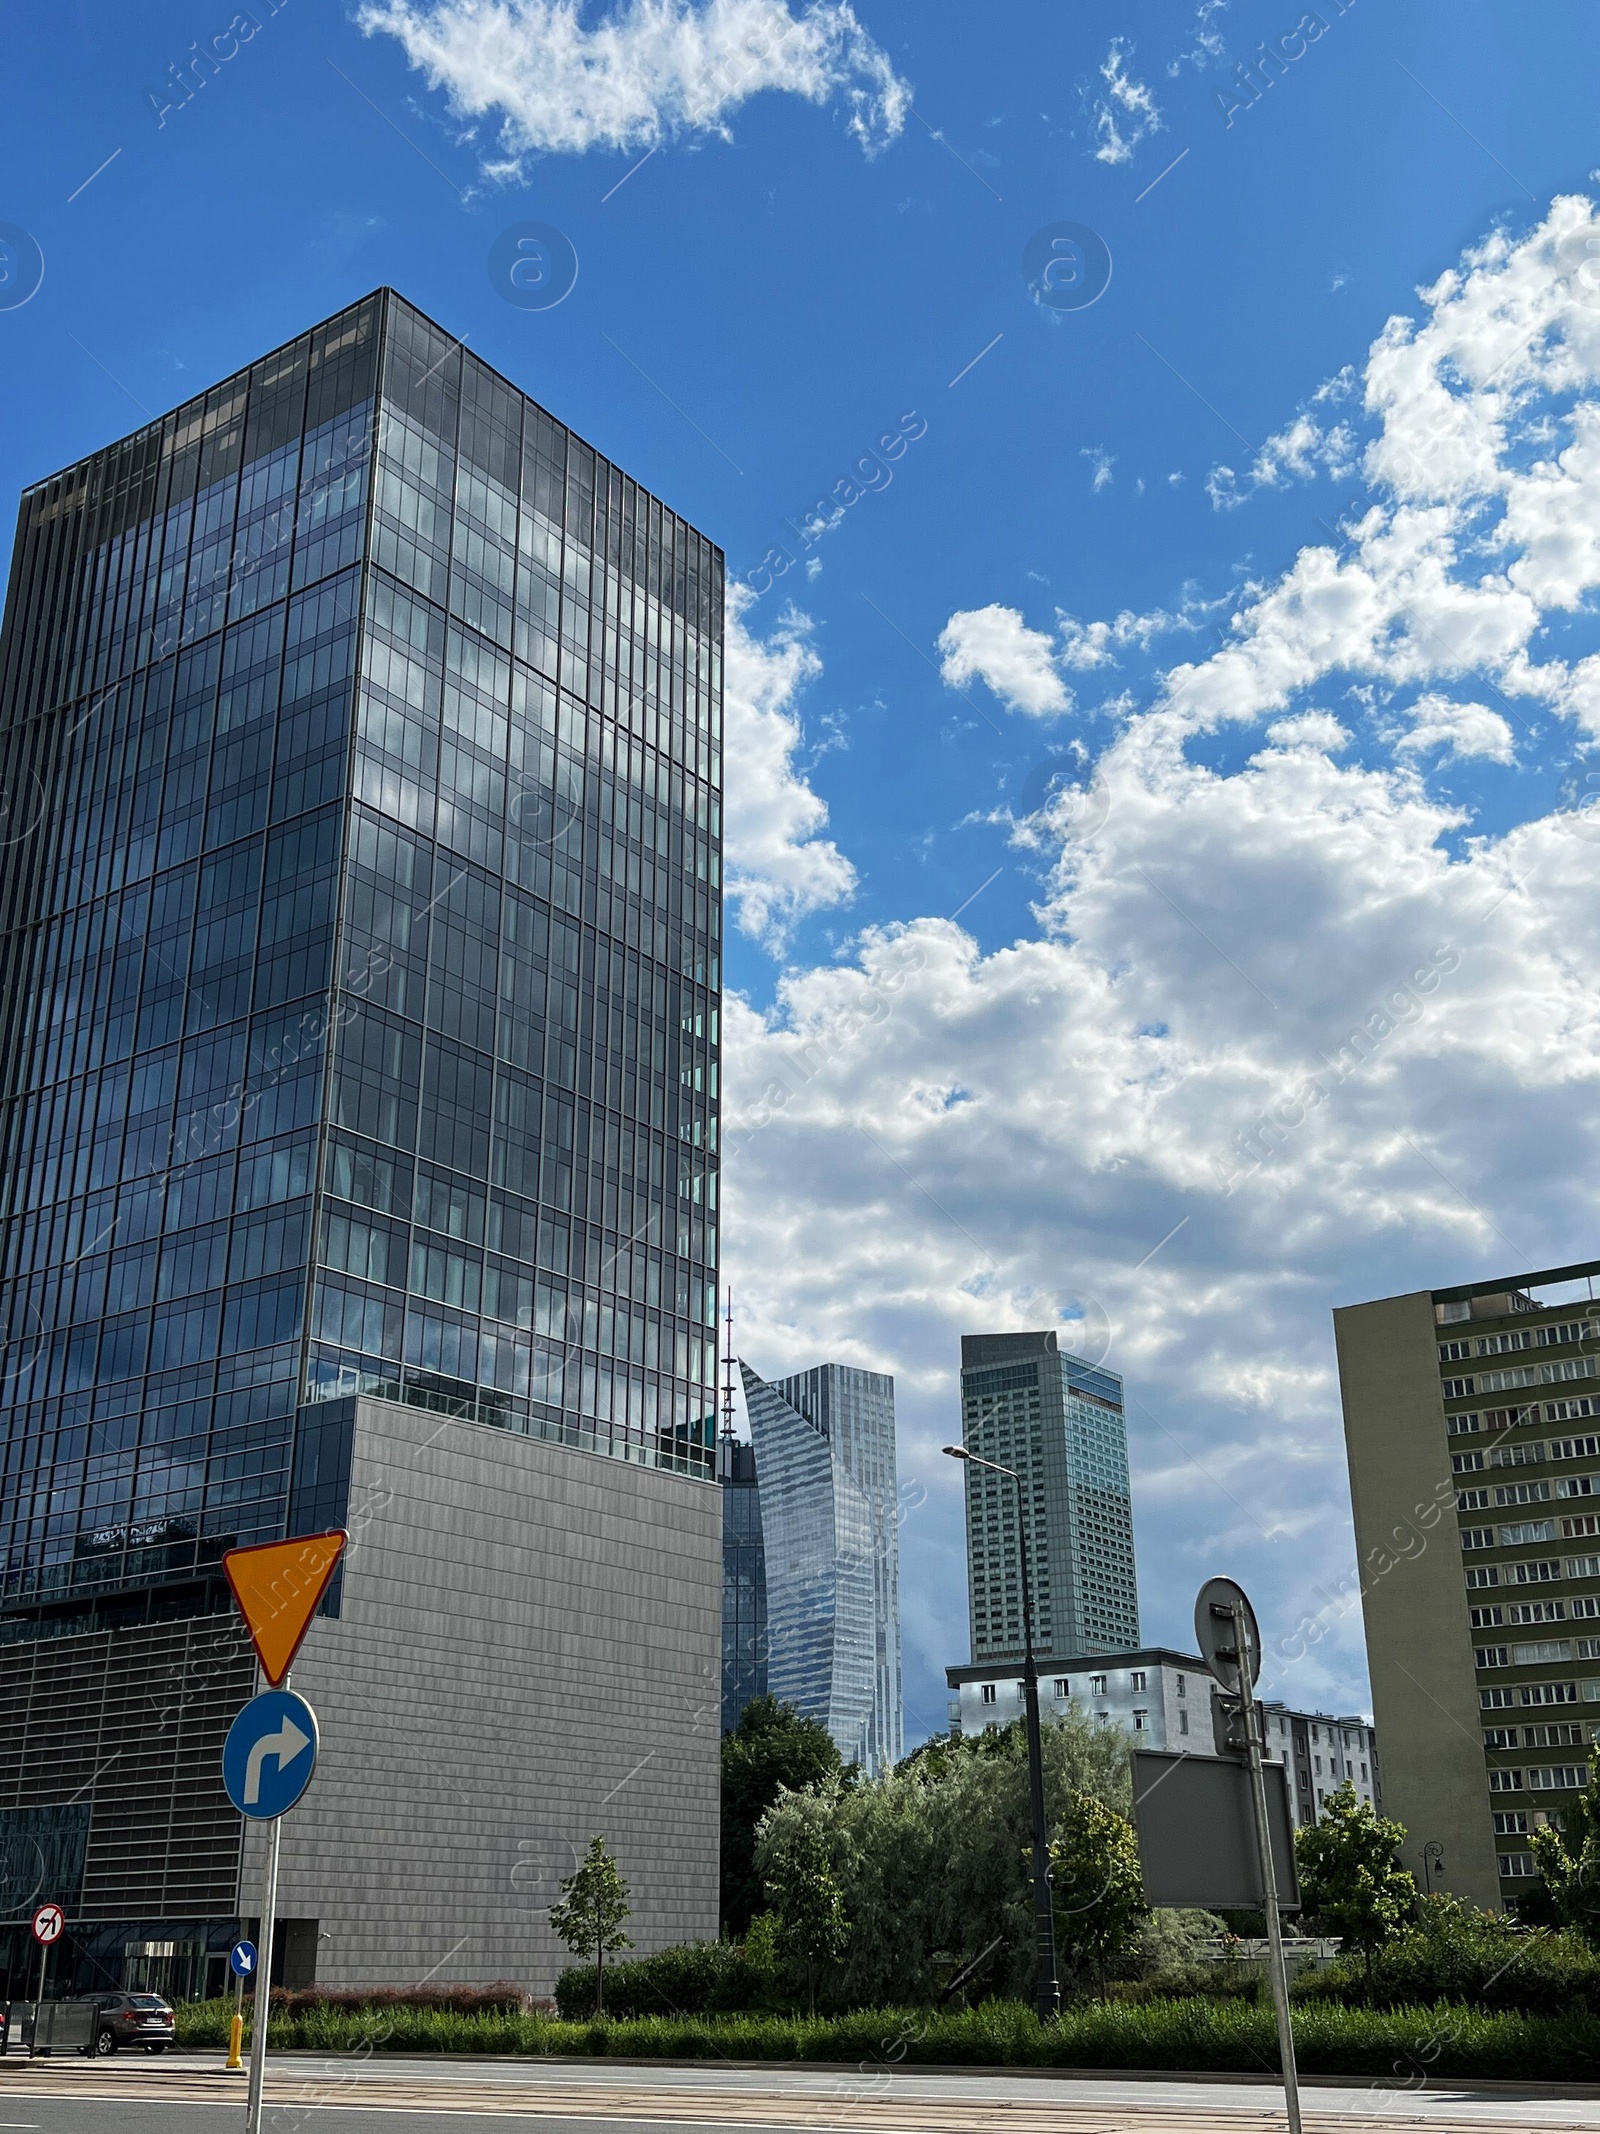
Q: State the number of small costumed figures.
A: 0